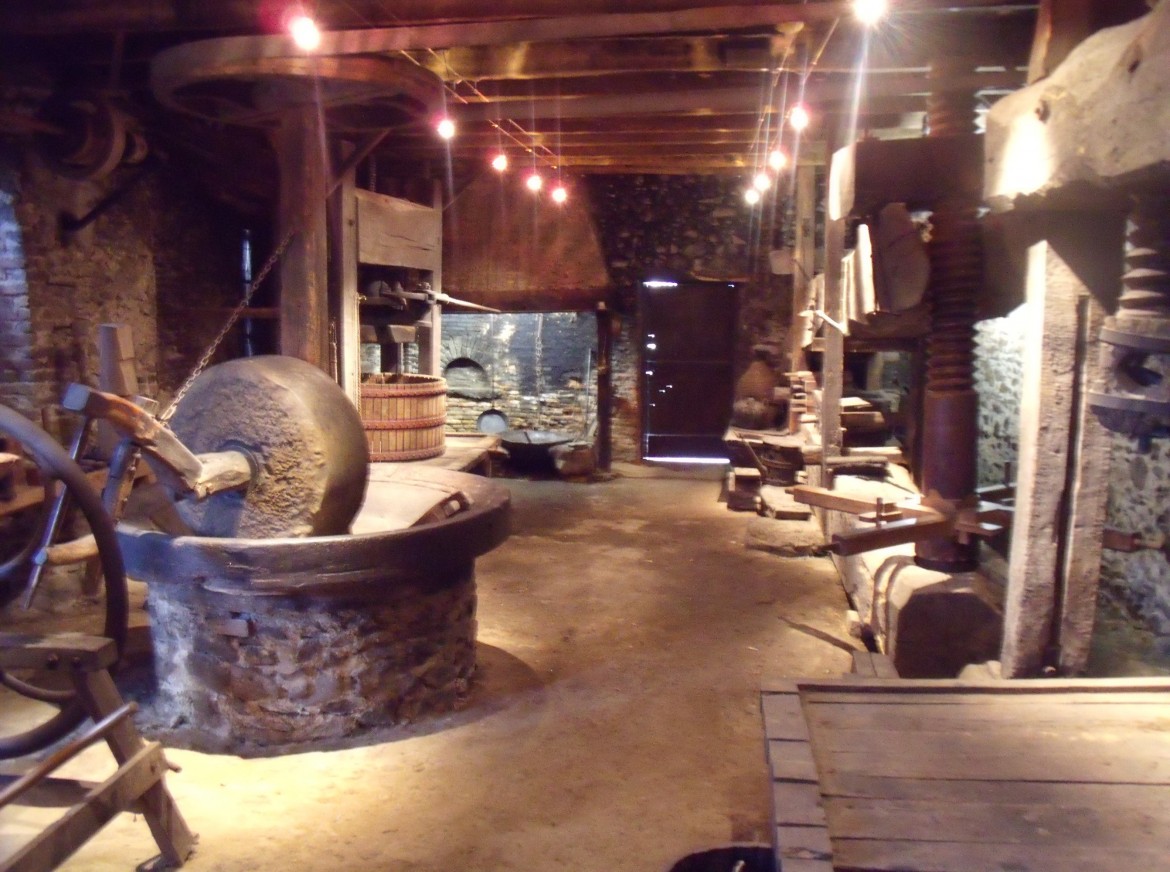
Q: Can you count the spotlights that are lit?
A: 10